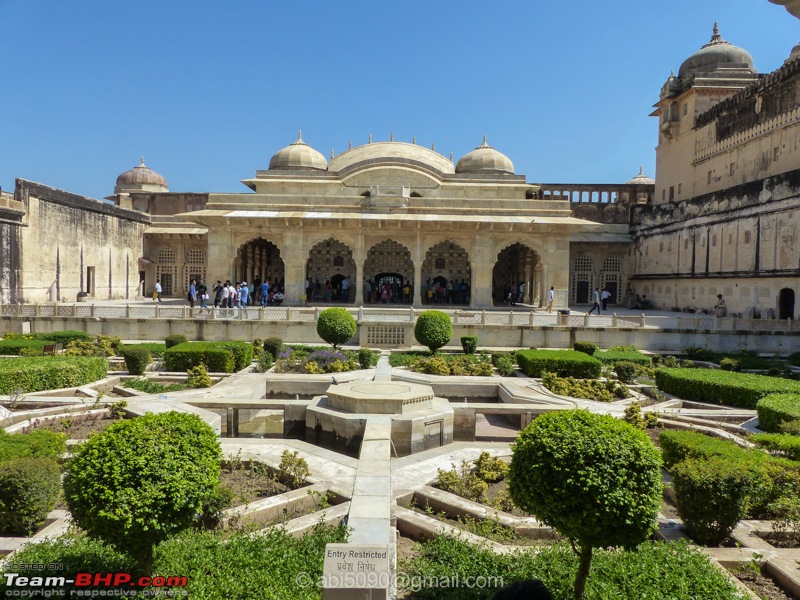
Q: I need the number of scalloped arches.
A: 5